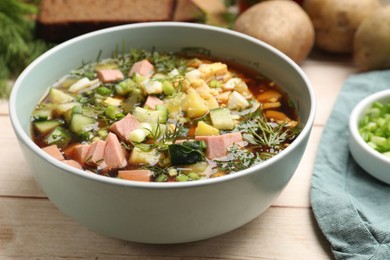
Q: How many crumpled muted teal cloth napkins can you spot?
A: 1